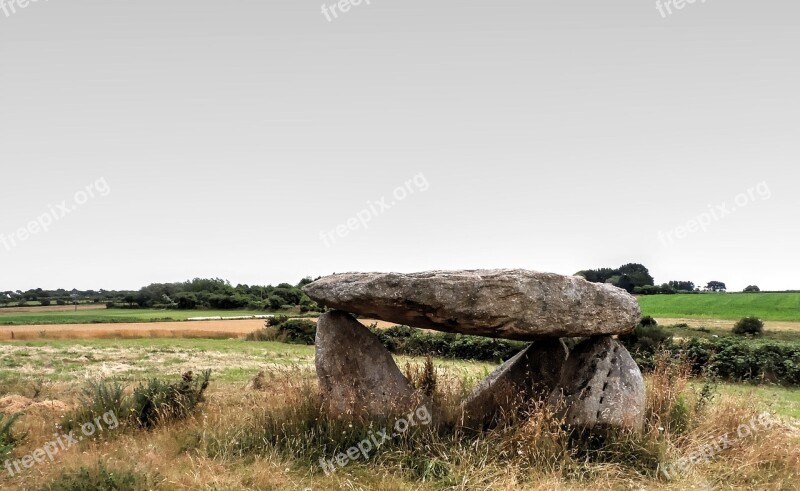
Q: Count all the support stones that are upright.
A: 3